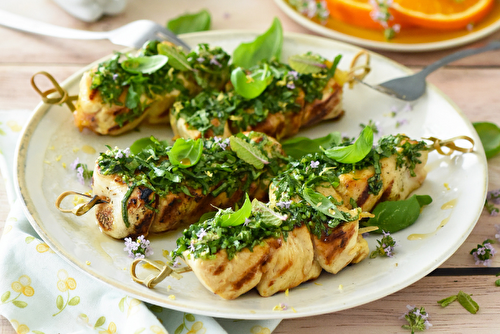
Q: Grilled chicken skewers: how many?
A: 5